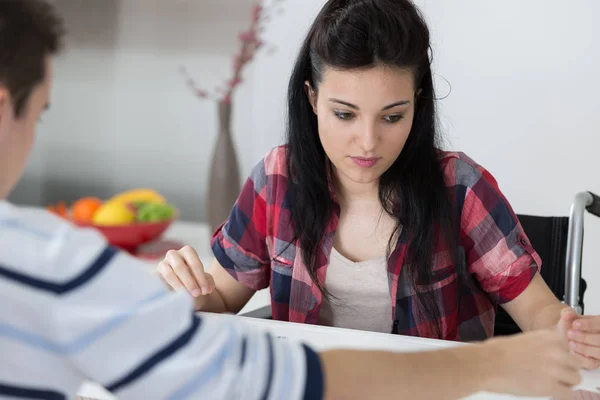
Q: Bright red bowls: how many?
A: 1